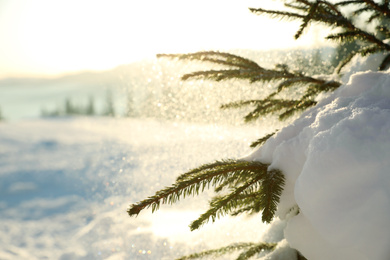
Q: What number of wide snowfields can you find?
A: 1